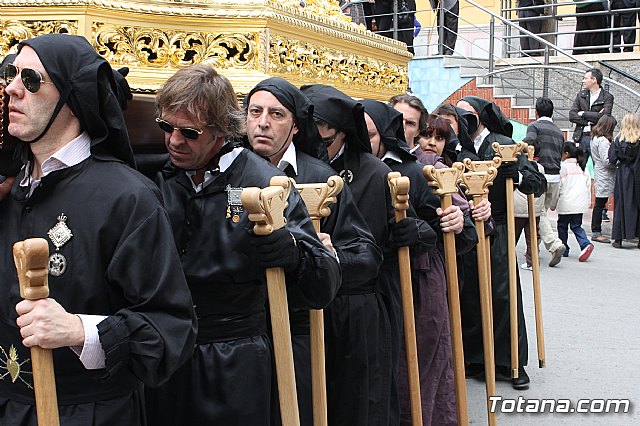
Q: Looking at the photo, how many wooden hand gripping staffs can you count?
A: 9